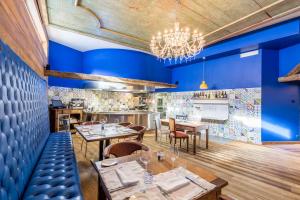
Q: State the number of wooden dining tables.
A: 3